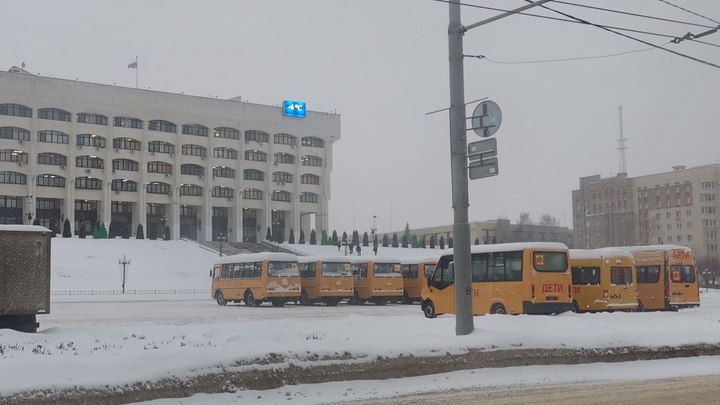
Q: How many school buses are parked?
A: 7